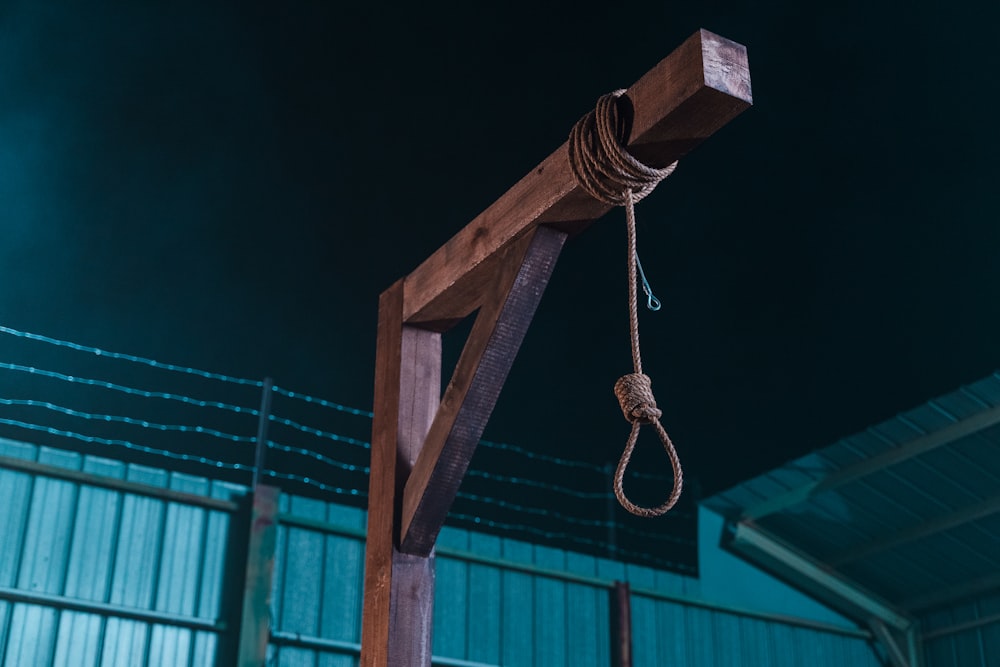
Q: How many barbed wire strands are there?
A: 4